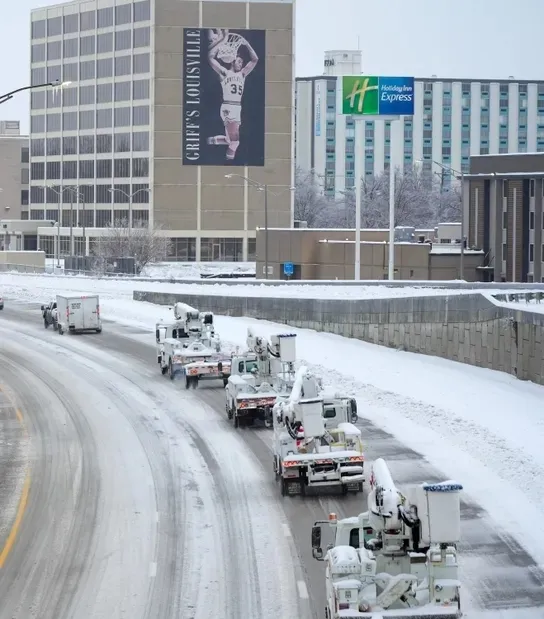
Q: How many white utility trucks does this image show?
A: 4